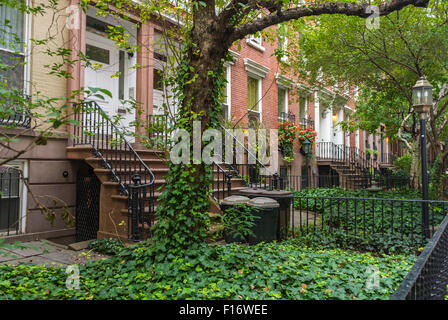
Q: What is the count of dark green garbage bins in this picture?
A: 2